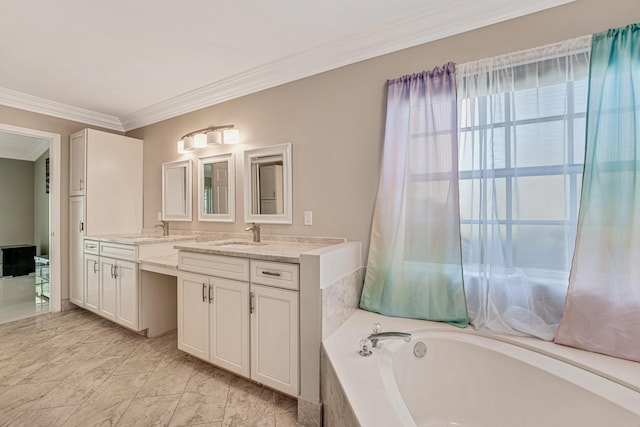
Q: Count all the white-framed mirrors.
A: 3